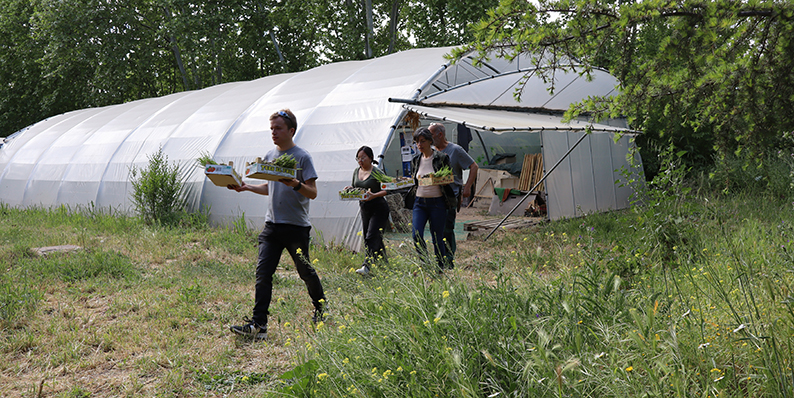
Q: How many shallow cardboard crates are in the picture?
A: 5